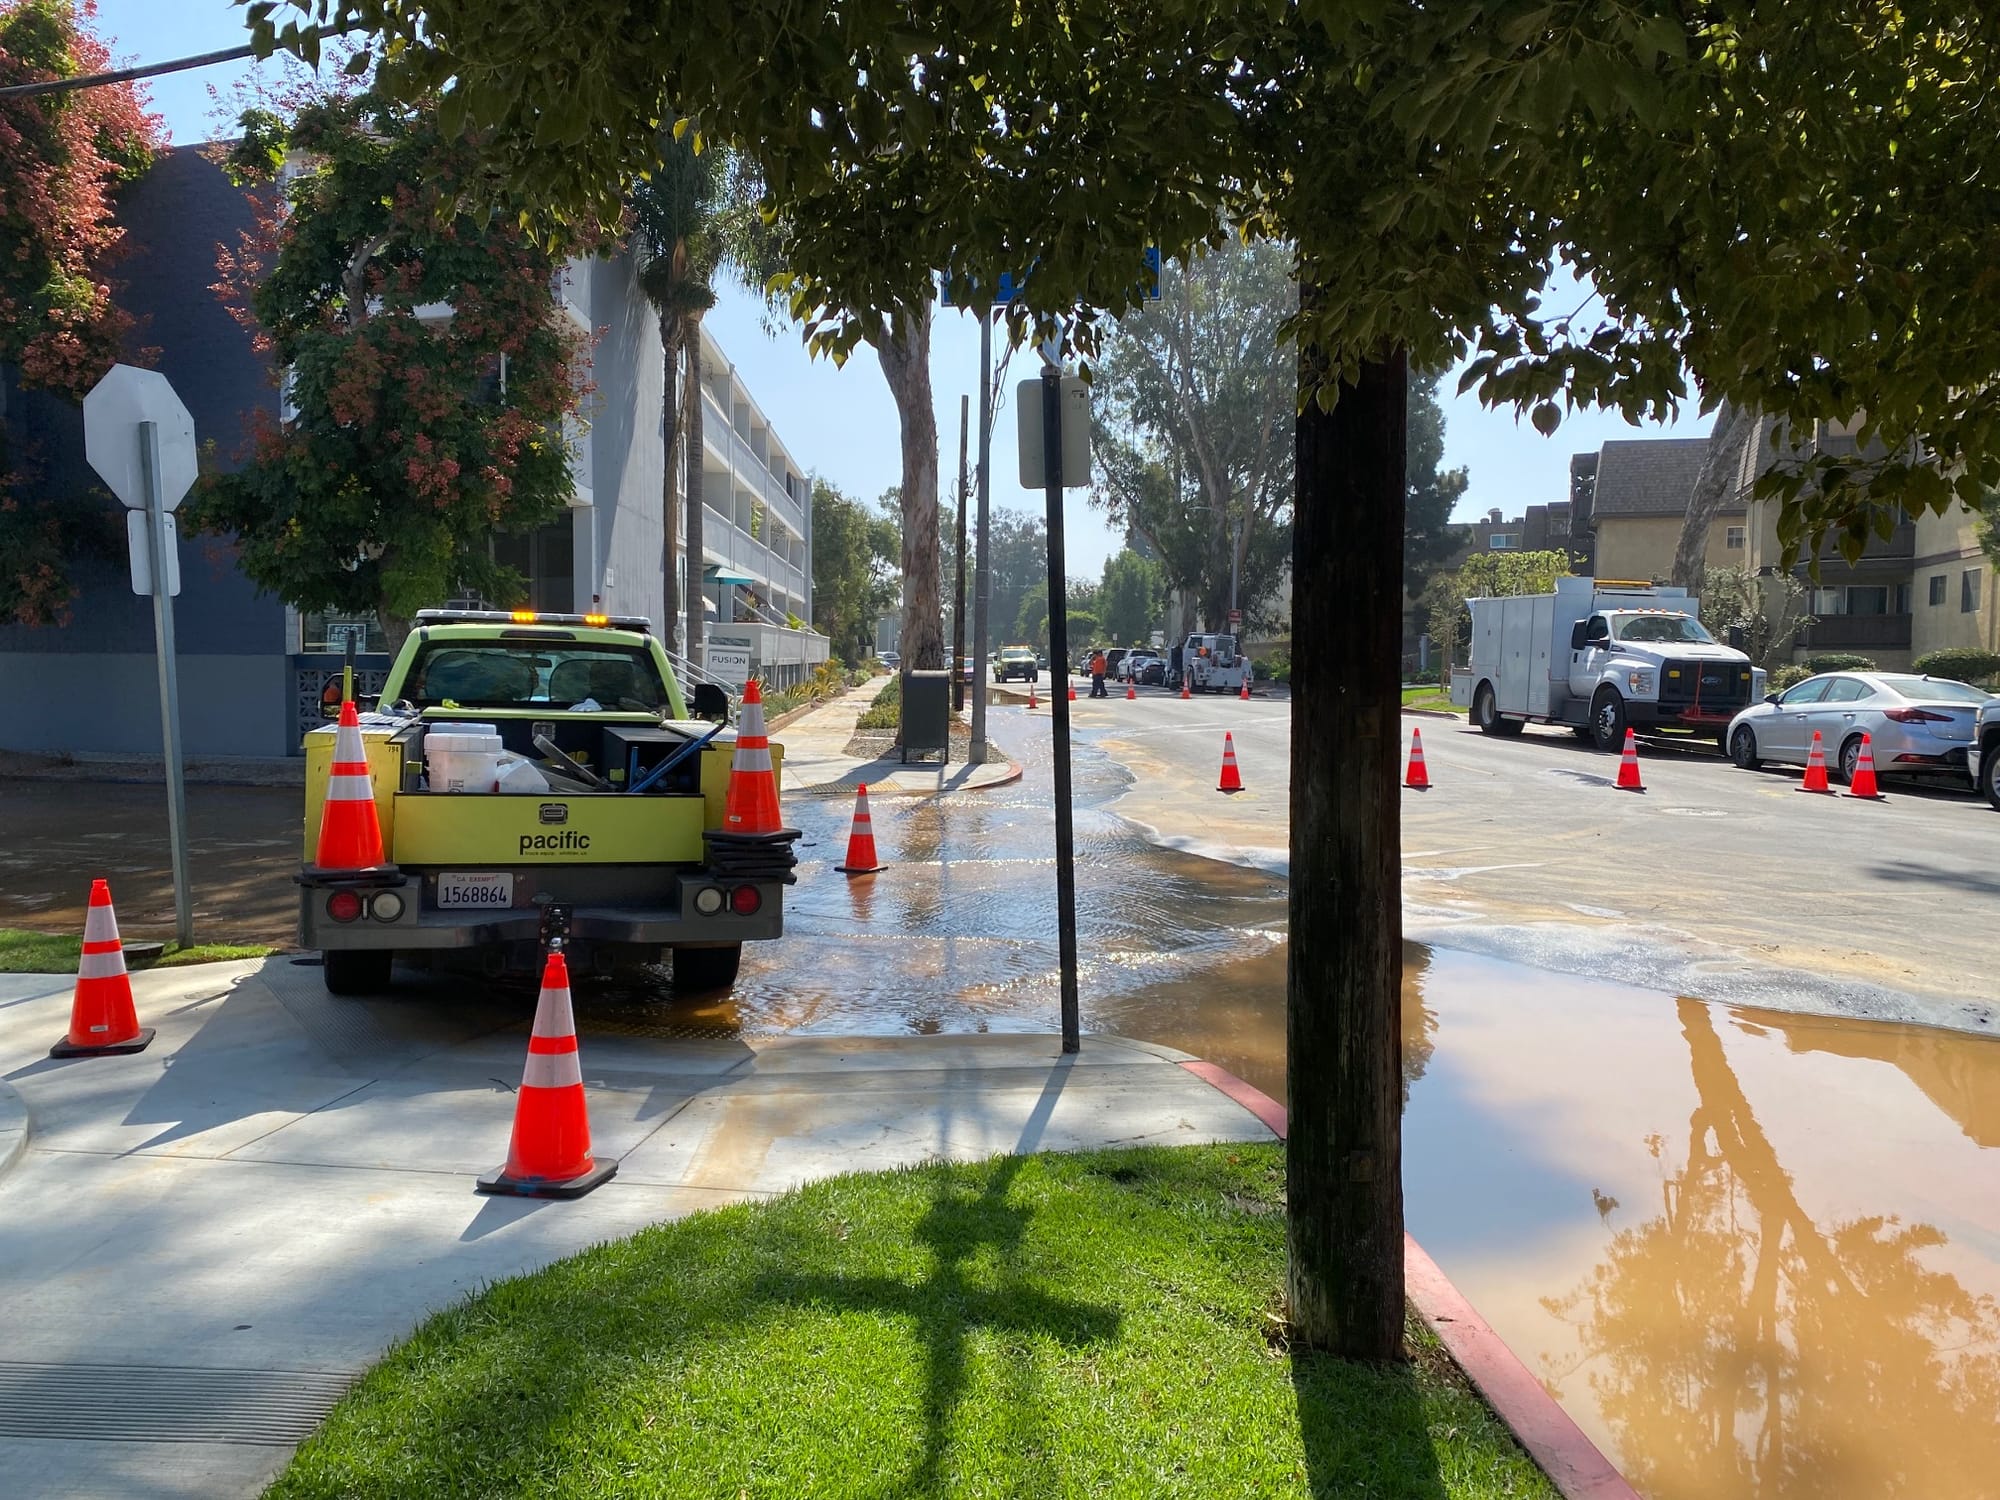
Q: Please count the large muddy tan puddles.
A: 1